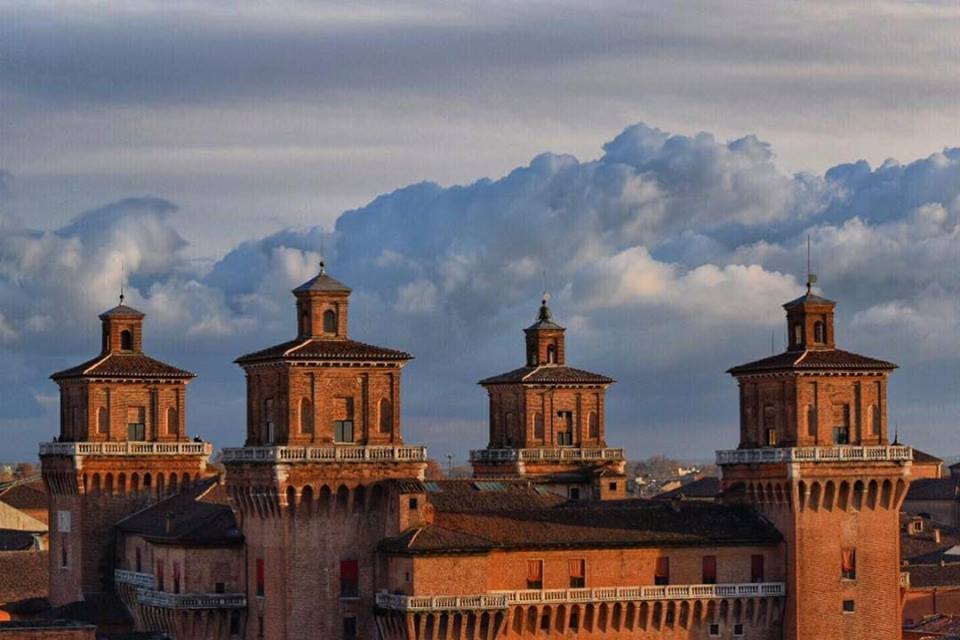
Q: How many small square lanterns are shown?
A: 4